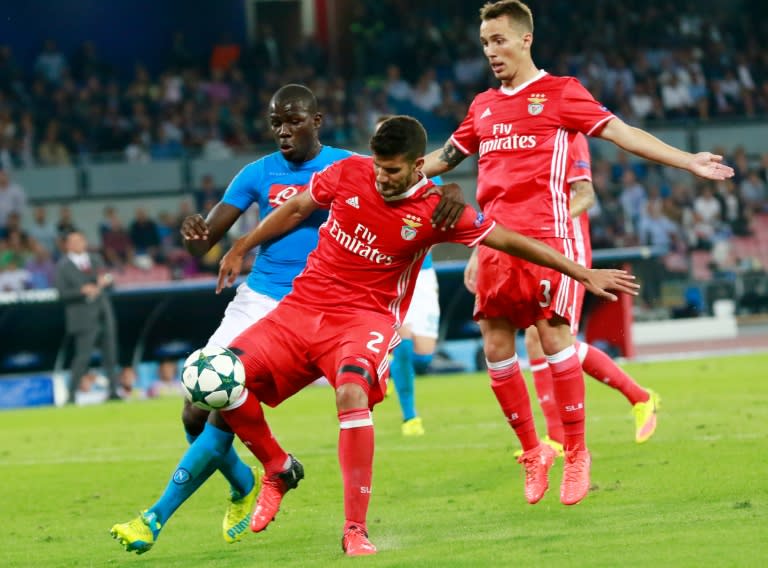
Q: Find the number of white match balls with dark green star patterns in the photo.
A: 1